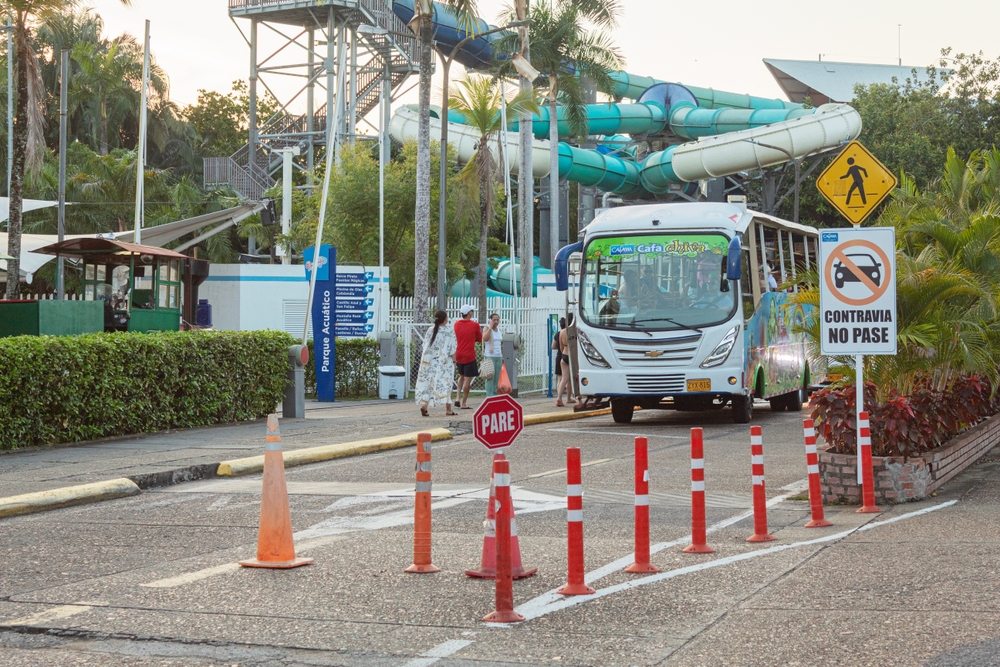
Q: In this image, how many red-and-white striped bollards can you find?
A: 7